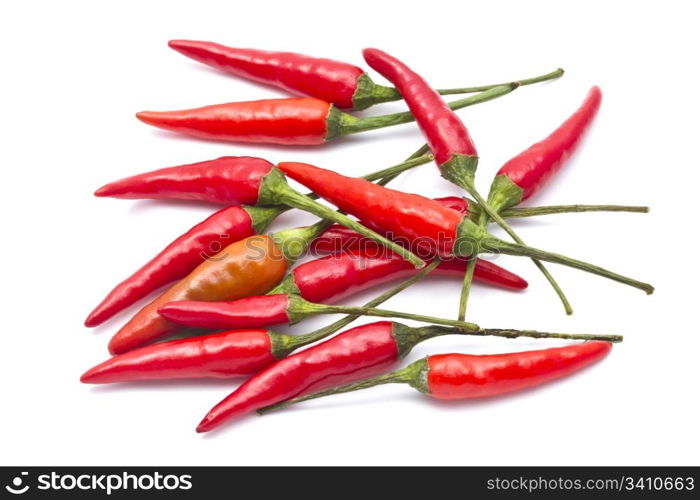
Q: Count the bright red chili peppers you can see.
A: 13